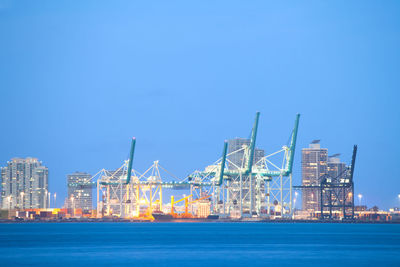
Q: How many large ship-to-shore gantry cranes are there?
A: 6